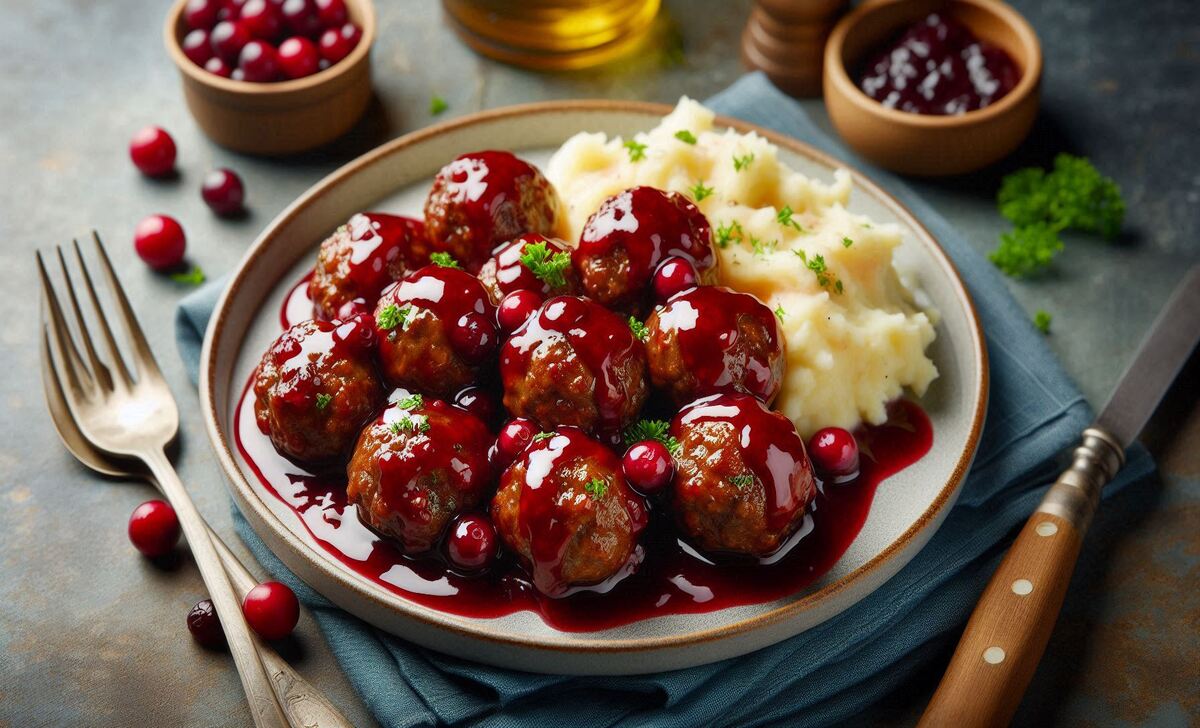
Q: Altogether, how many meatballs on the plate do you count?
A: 11